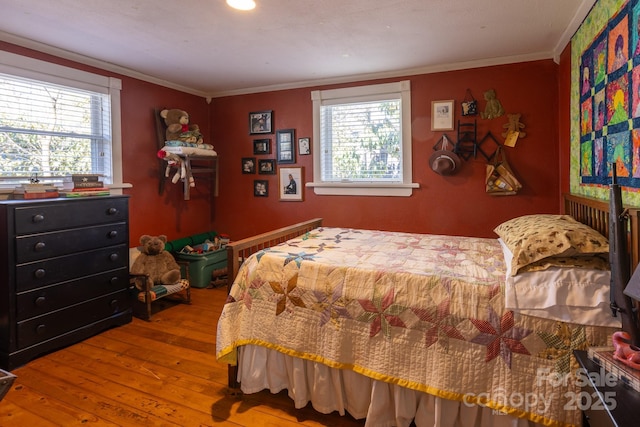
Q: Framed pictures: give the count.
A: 9